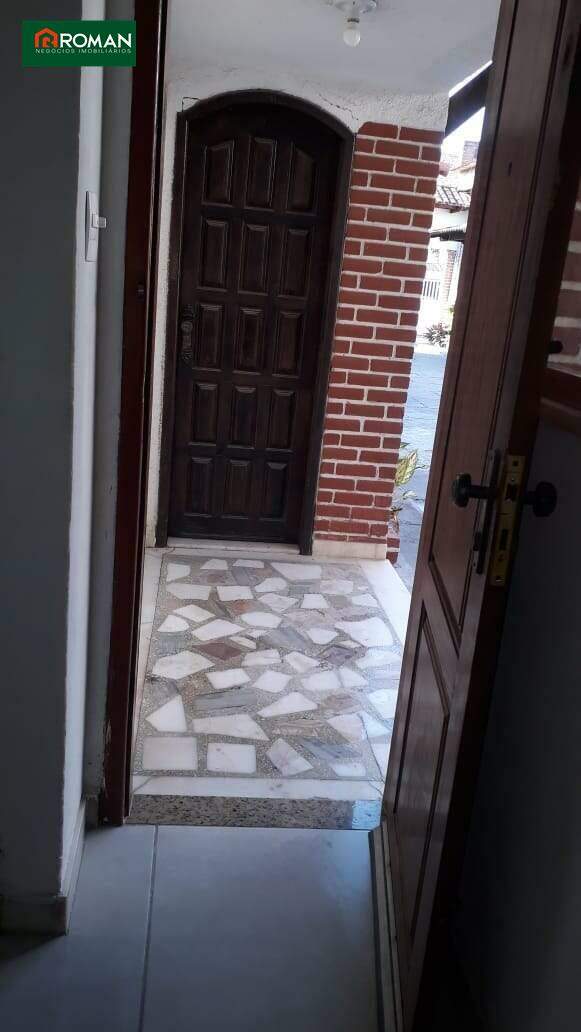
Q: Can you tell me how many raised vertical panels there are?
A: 15